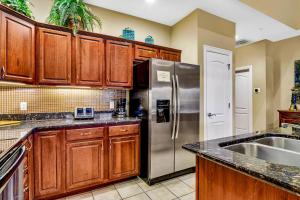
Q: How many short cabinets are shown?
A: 2